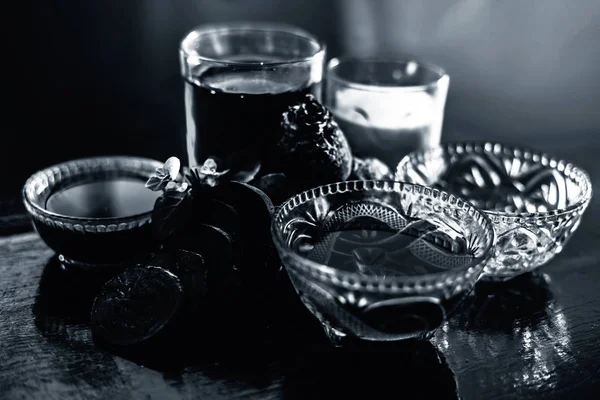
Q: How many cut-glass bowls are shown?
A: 3